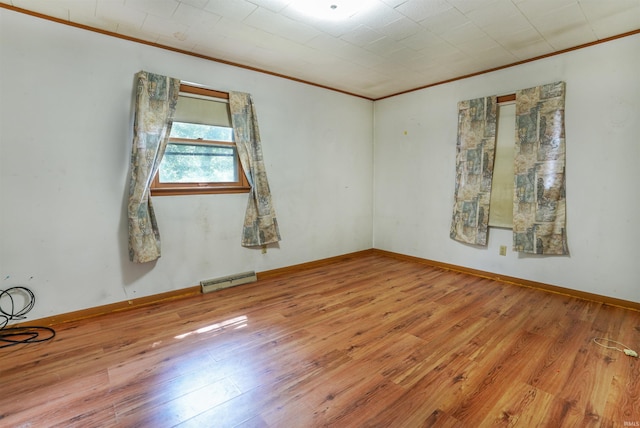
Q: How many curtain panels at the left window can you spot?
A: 2